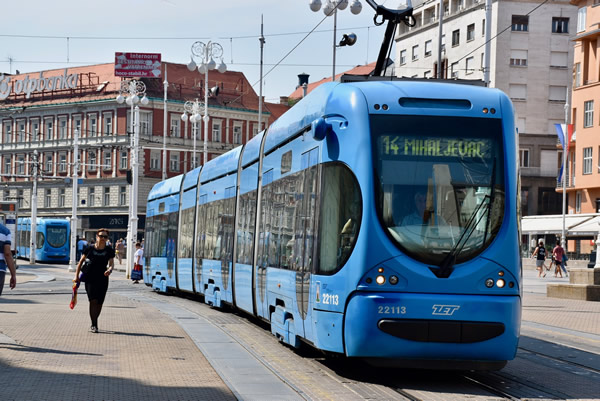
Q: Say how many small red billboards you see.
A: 1